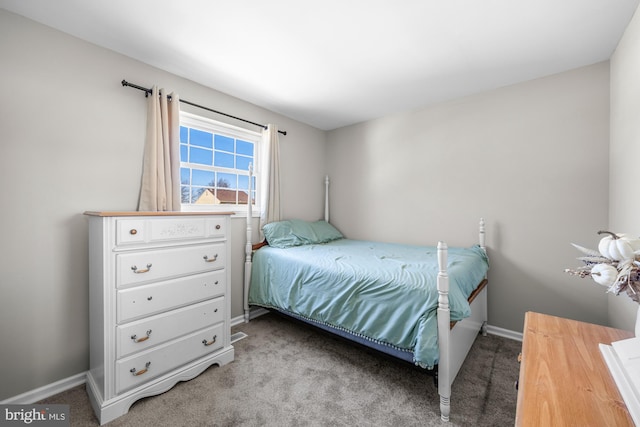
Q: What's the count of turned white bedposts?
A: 4